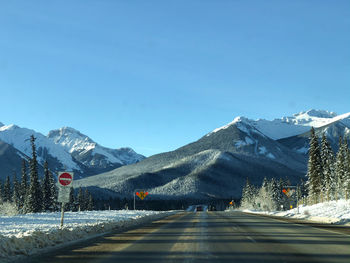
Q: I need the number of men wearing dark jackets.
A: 0